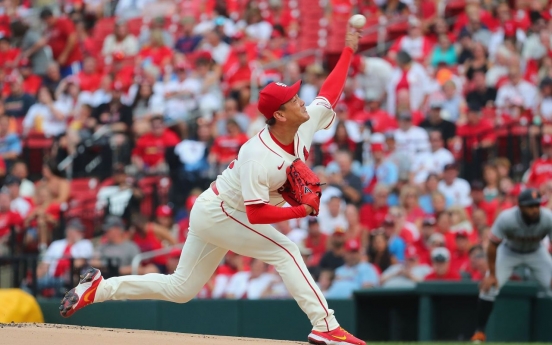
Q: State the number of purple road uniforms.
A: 0